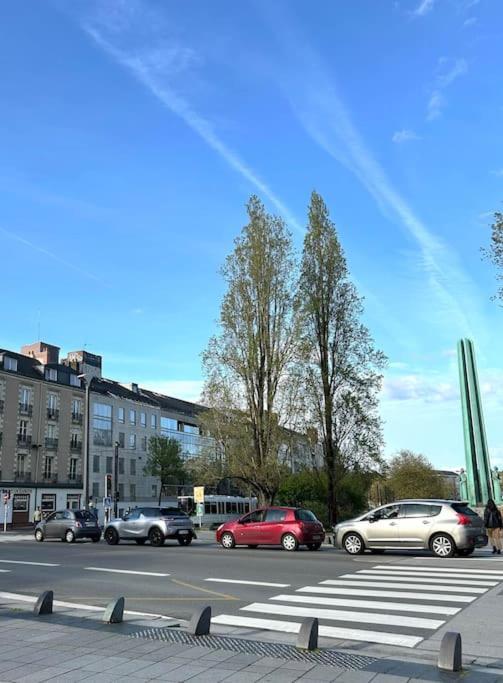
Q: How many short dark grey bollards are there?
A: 5